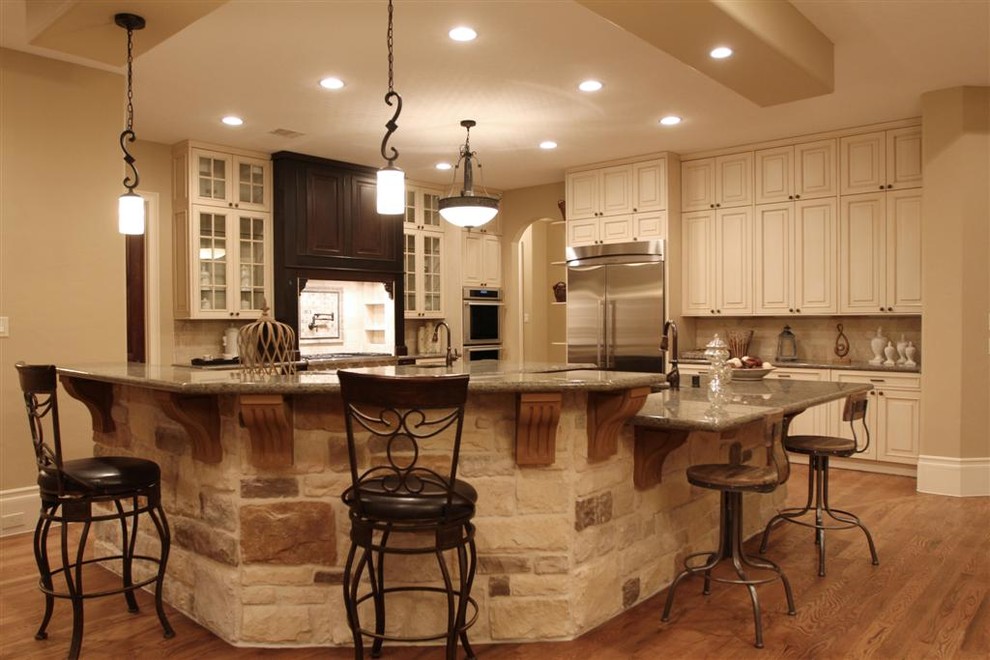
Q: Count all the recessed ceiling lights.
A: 8